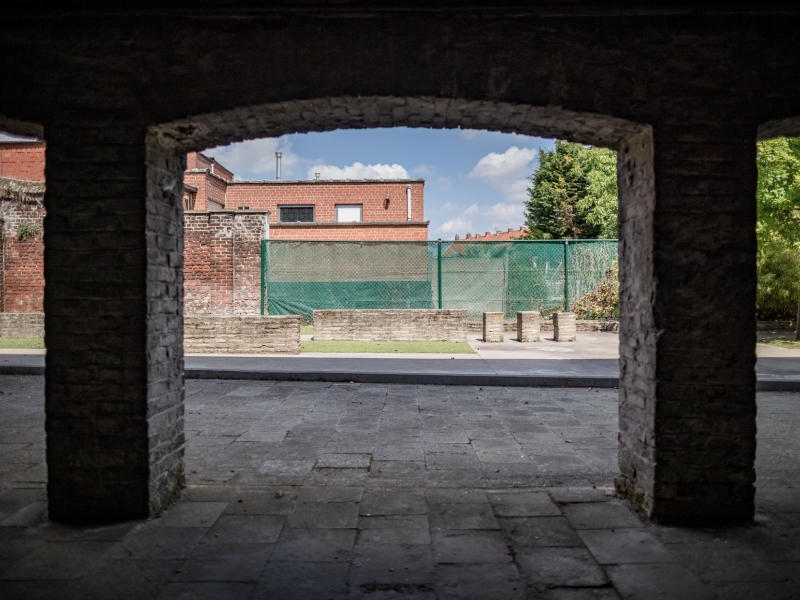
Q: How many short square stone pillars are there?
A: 3